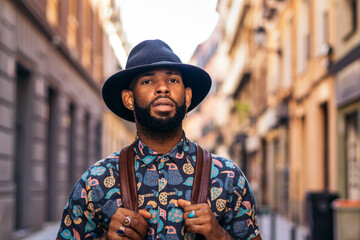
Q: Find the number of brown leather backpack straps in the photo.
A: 2